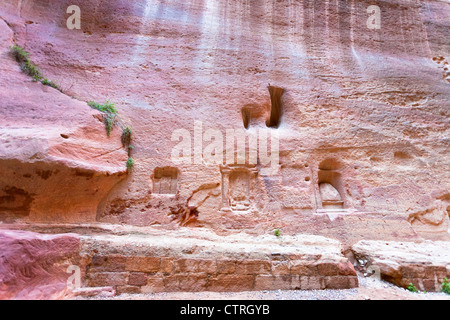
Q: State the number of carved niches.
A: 3